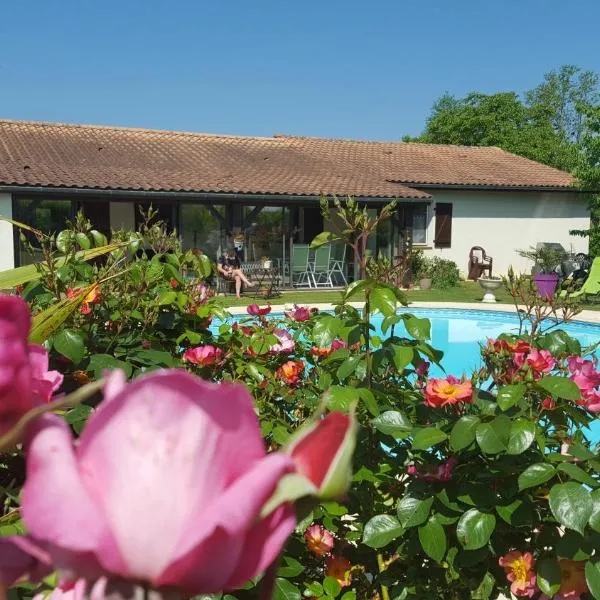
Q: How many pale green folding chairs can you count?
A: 3